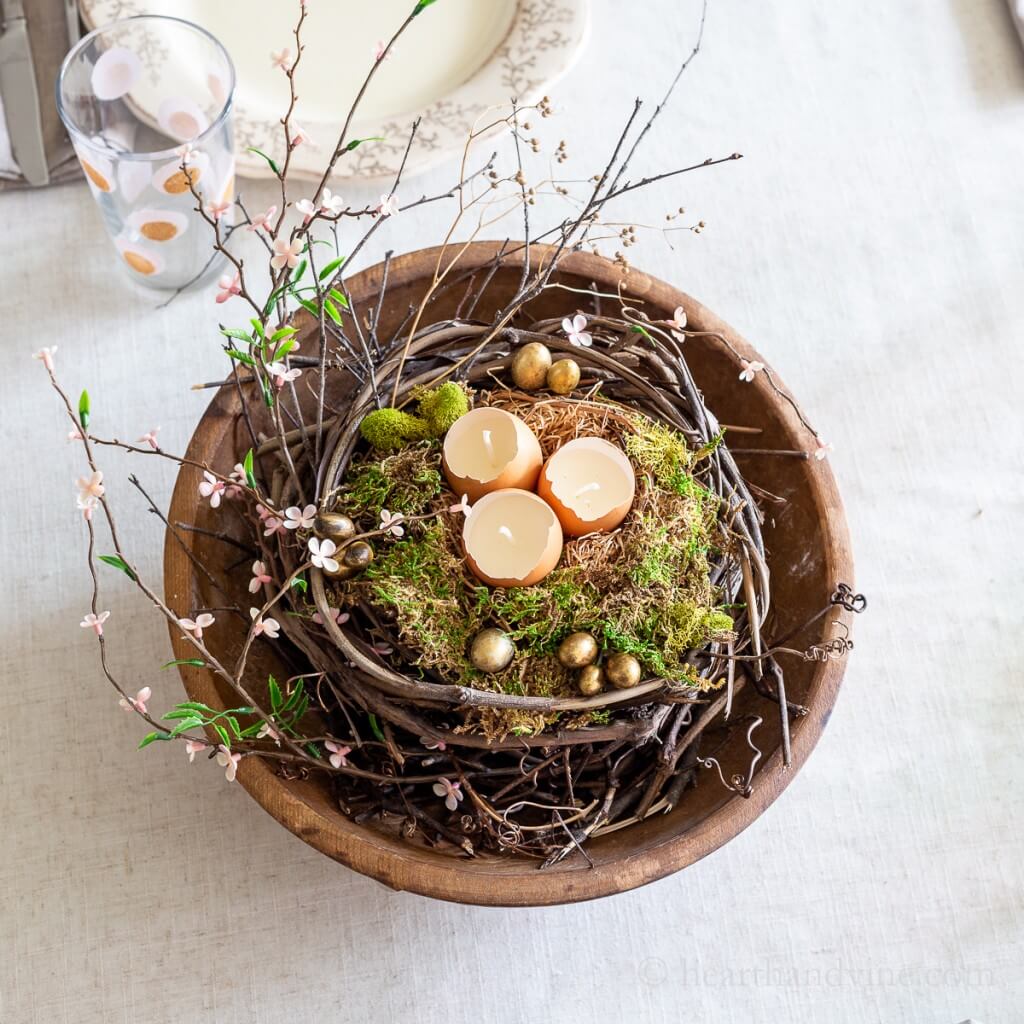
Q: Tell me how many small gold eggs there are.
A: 9